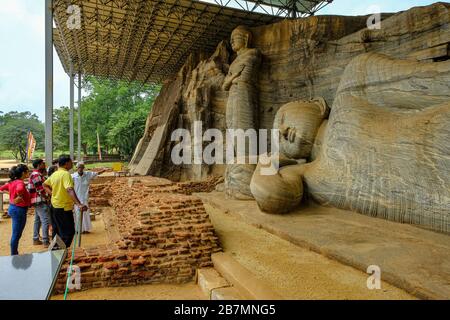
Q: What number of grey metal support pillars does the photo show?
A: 3